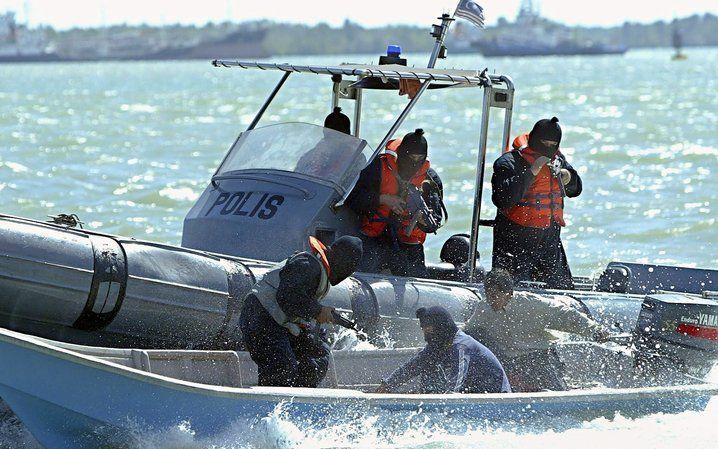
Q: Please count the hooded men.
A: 5